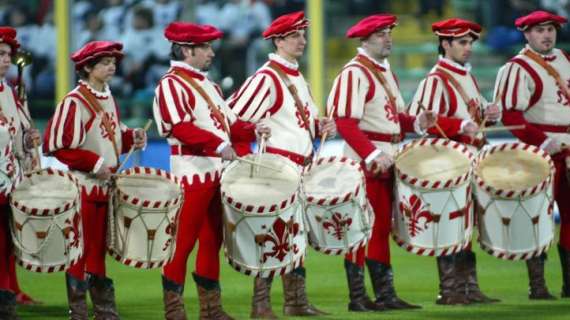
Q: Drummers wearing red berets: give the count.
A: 7